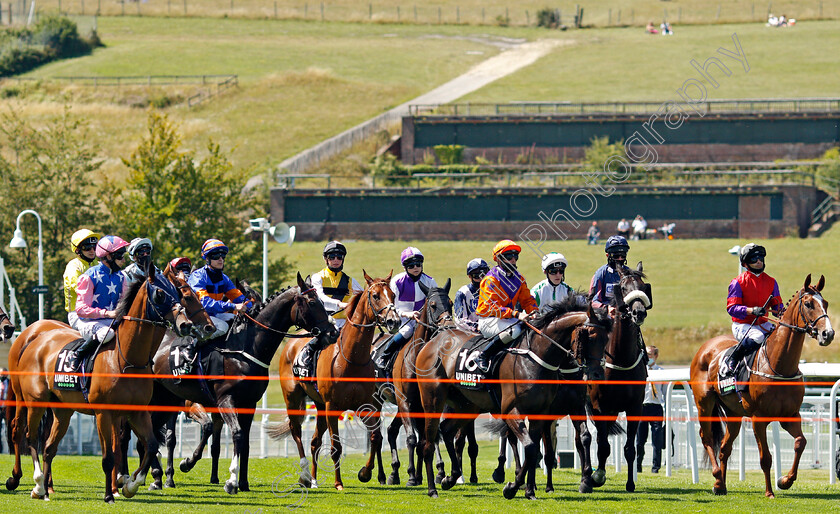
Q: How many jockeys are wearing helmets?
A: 12